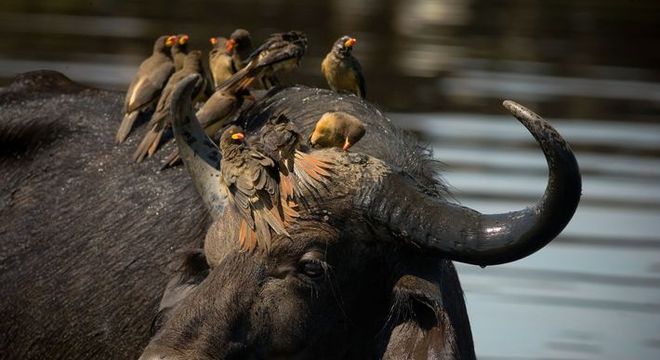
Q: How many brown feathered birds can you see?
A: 11